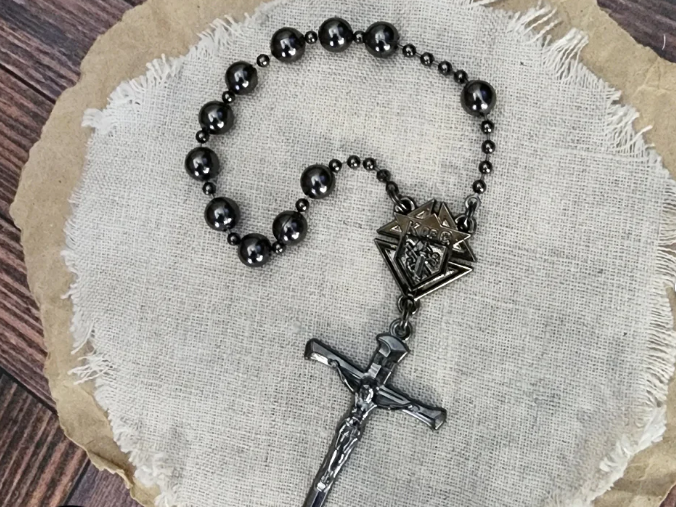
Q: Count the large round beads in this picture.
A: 11